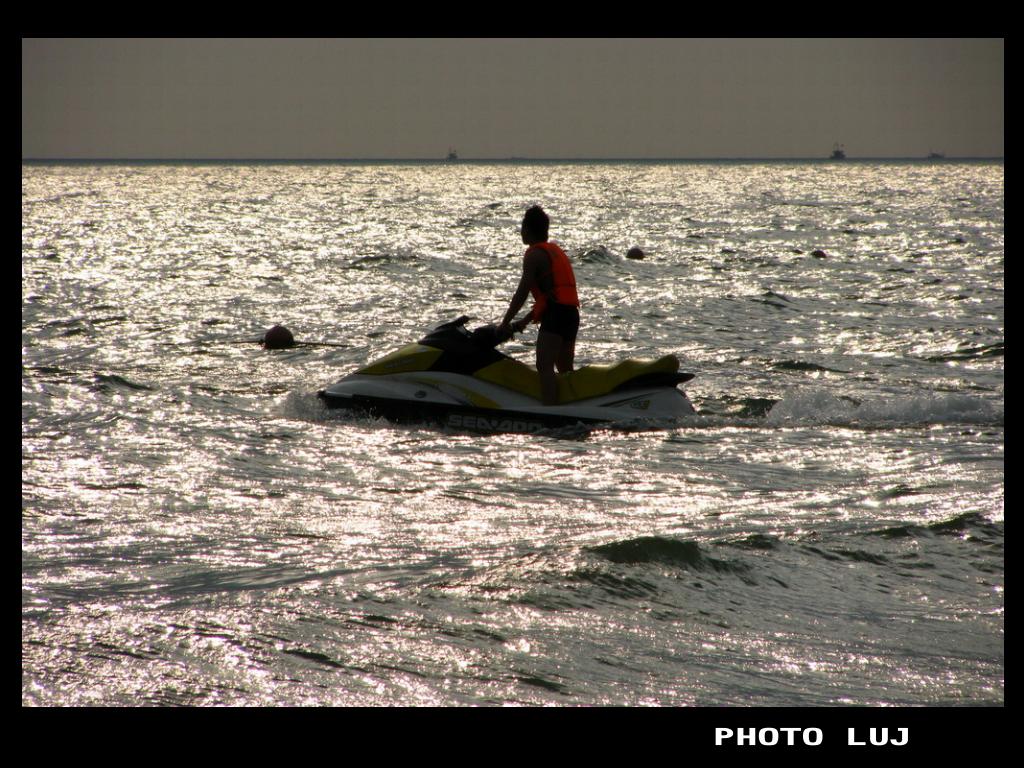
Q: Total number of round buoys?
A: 3